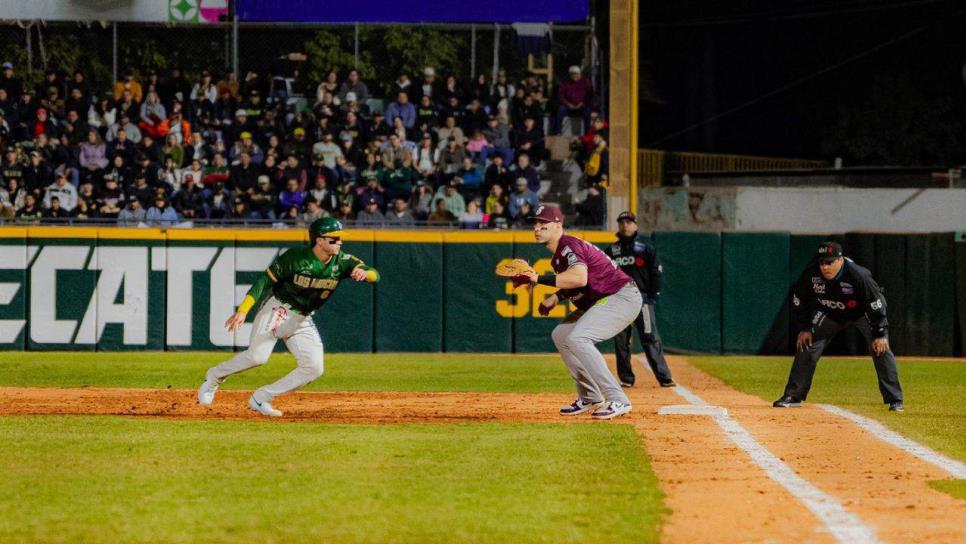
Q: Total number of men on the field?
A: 4